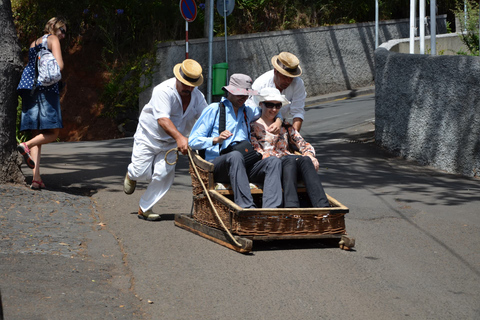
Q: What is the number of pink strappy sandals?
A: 2